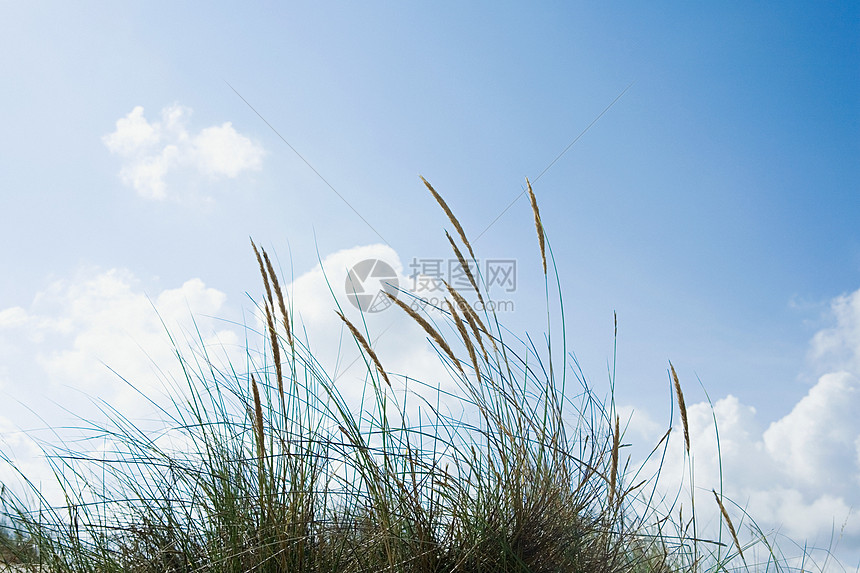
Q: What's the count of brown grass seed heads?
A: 15